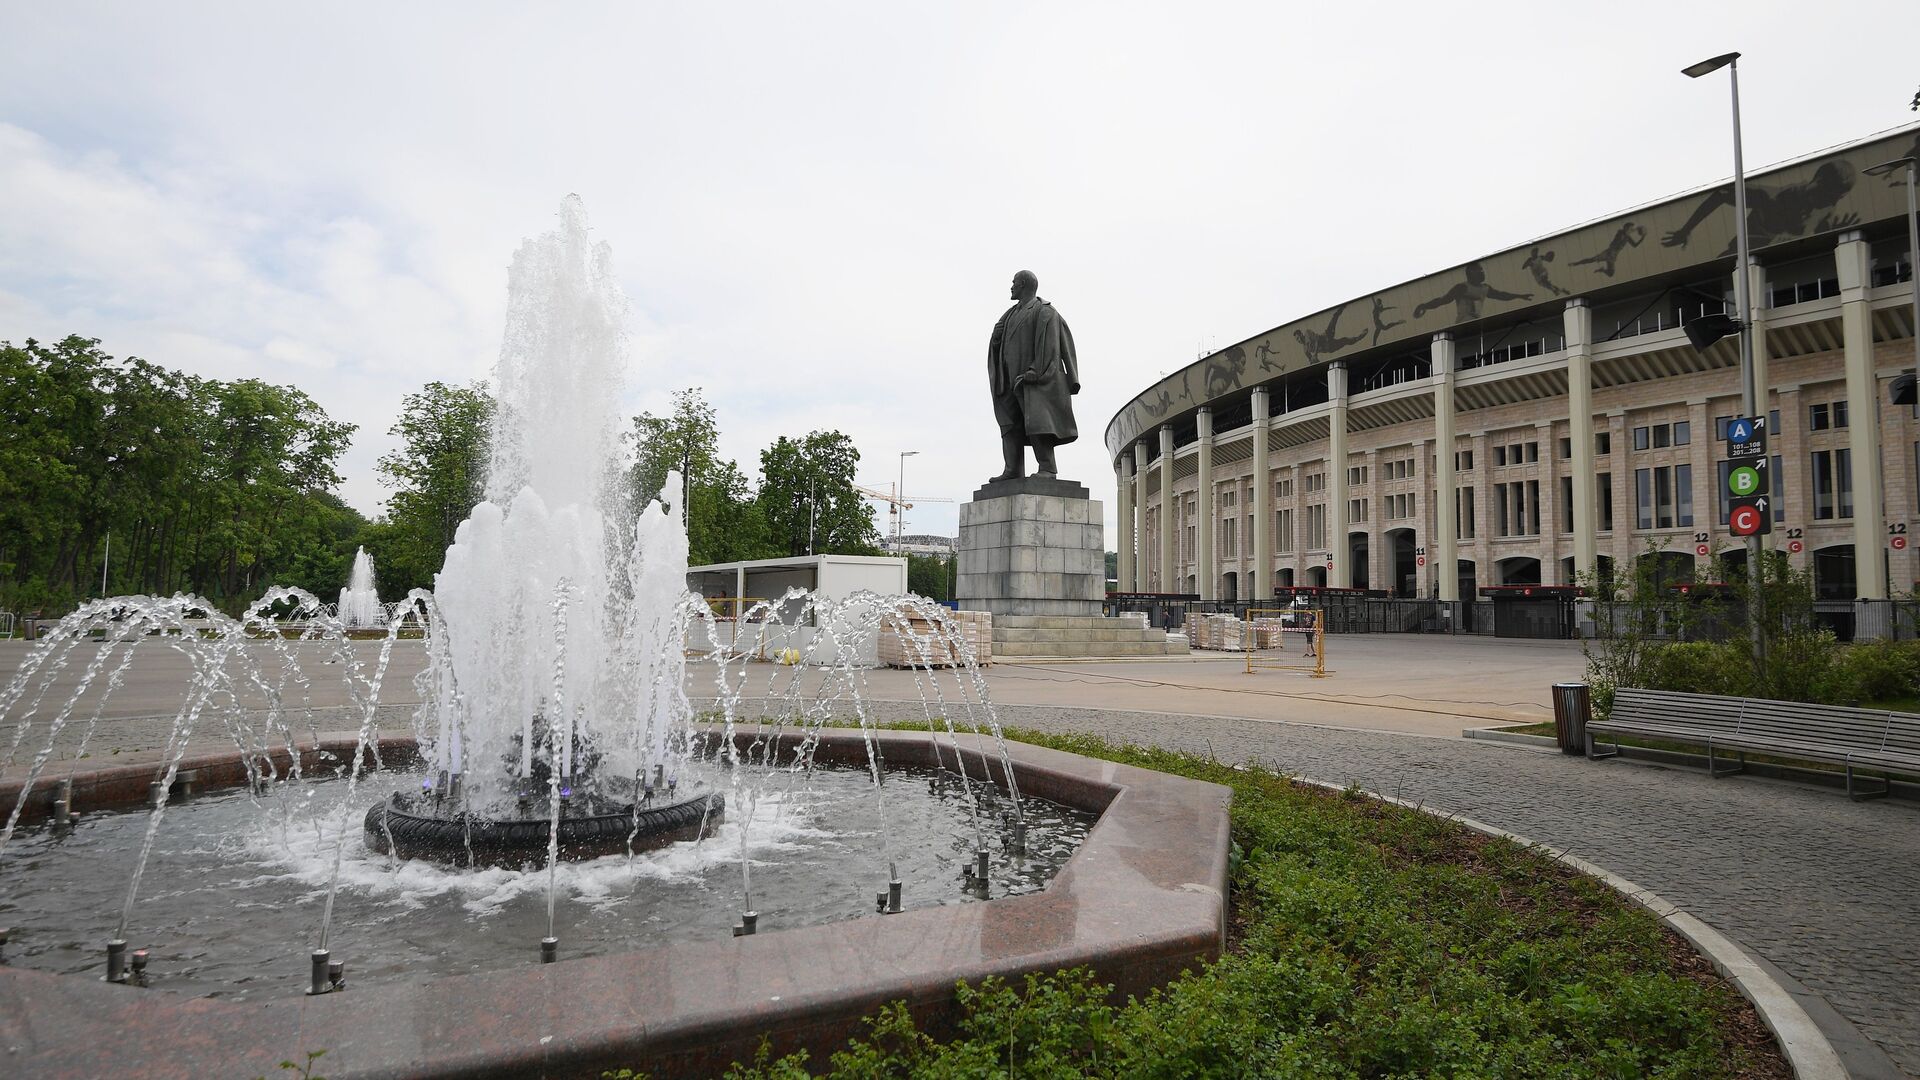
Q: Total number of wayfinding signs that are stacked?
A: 3